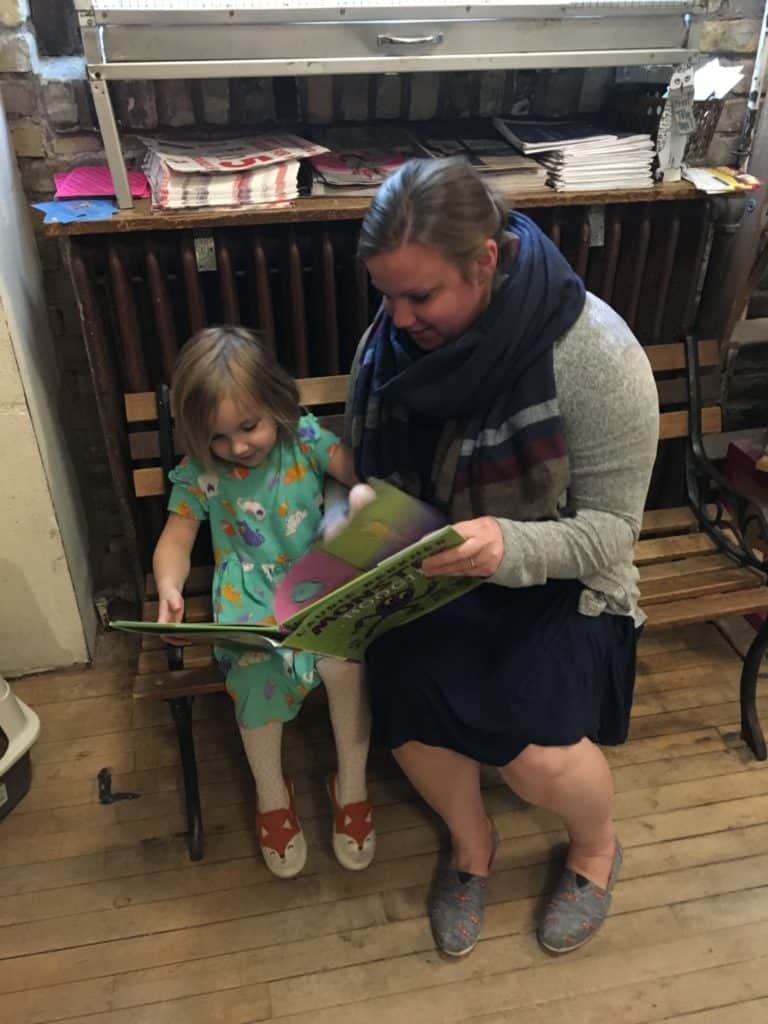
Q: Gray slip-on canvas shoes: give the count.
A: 2